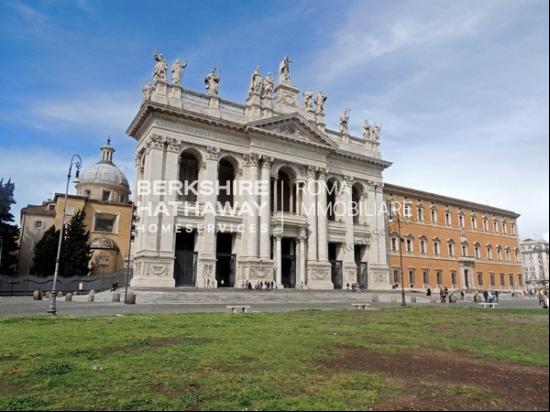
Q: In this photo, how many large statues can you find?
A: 11